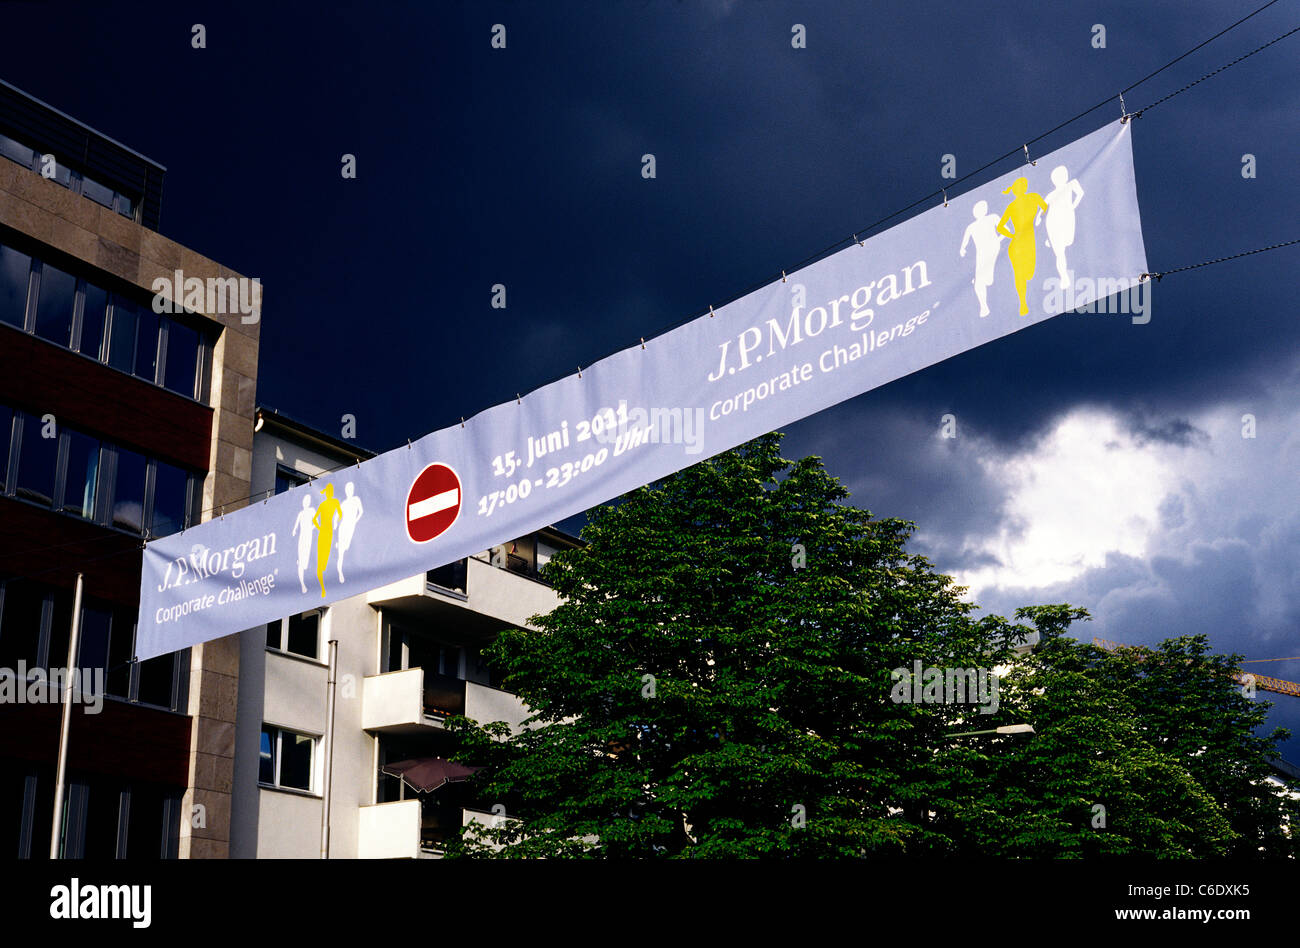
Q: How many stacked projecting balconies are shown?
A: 3